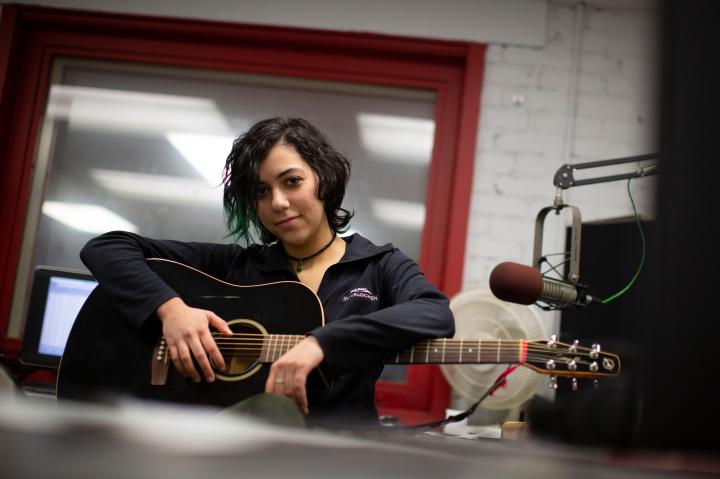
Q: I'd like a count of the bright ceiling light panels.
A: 6